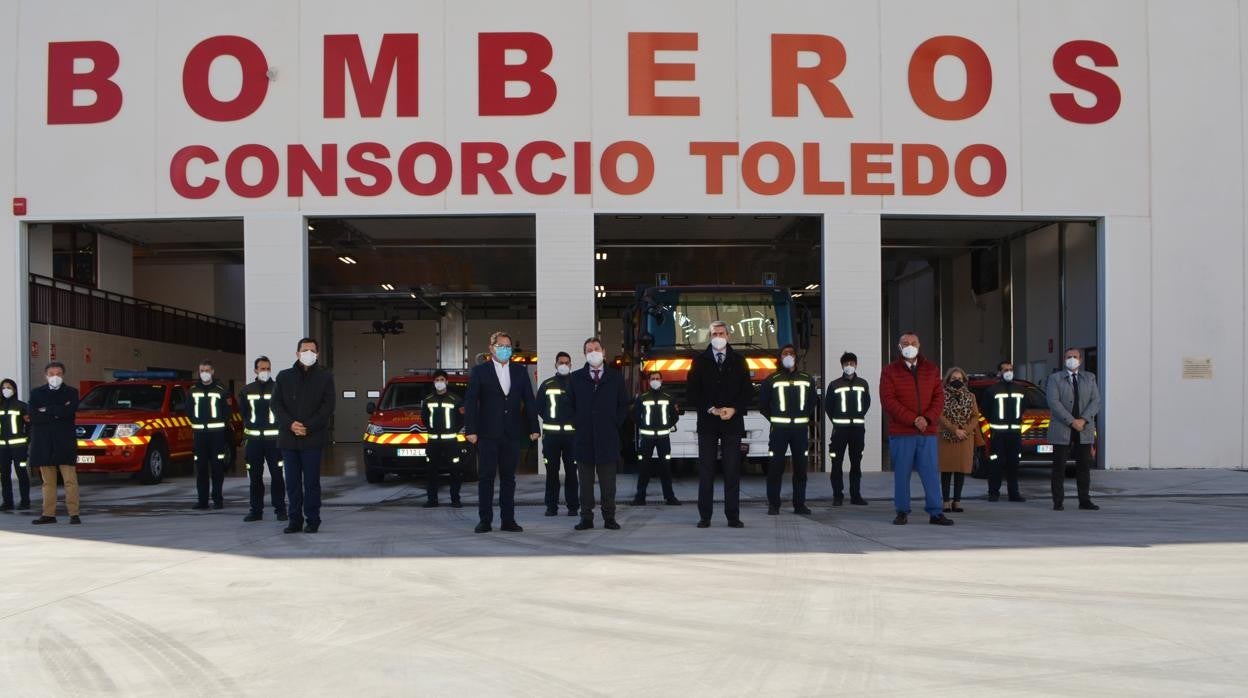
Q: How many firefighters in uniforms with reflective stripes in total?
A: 9